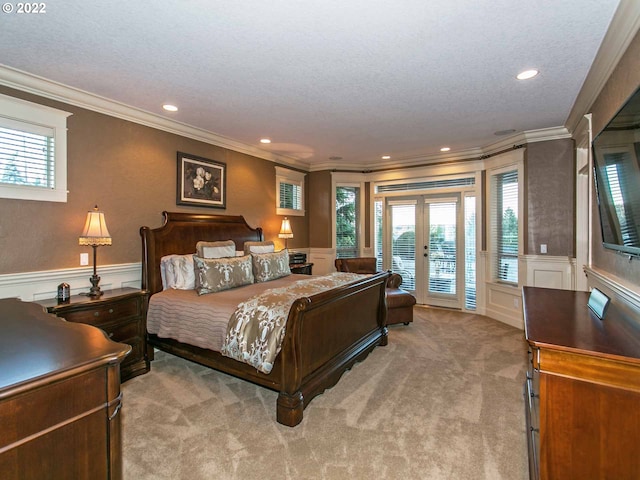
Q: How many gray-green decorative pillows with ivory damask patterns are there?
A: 2